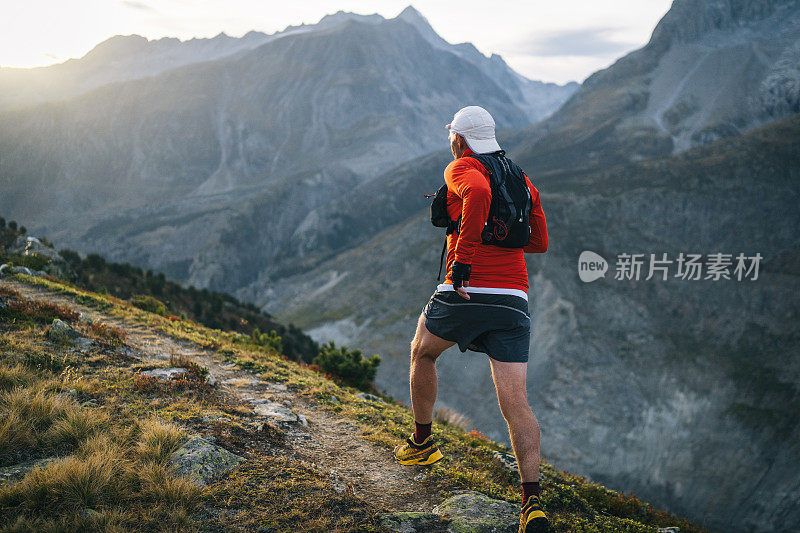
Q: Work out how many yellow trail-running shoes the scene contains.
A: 2